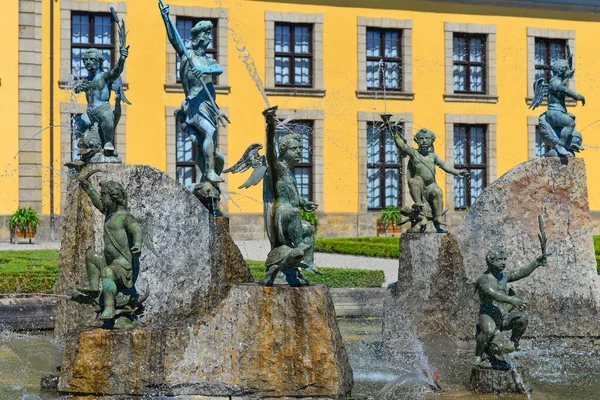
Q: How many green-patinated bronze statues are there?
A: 7